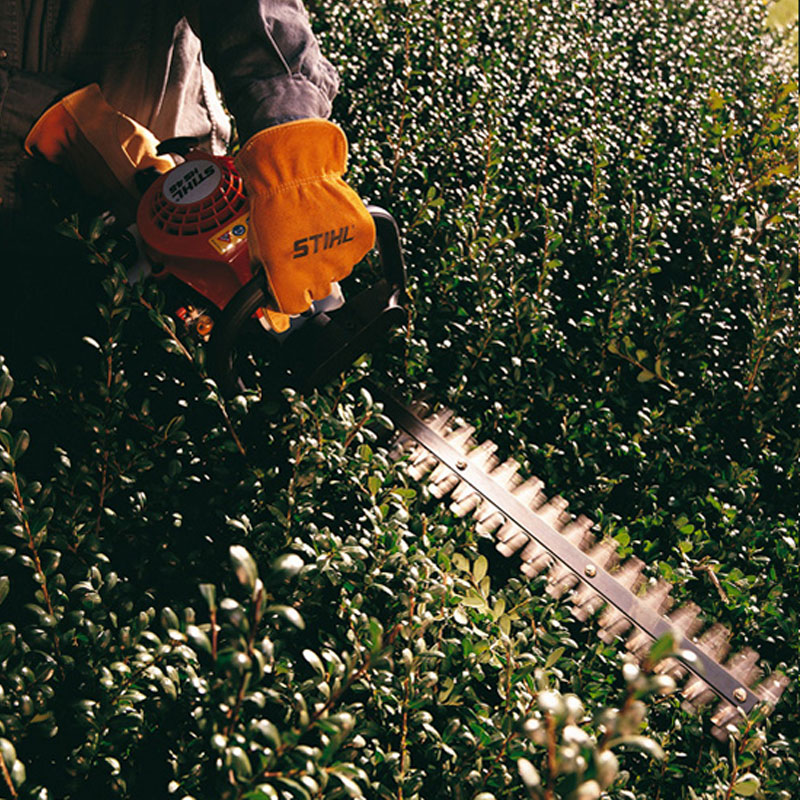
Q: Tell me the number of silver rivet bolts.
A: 3